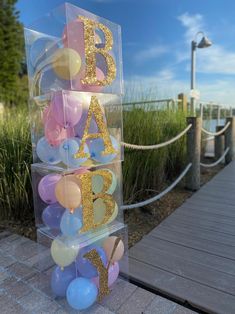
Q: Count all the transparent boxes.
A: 4